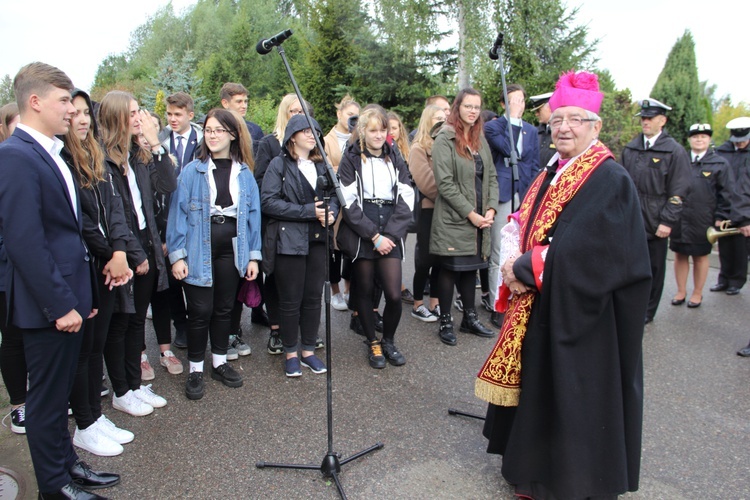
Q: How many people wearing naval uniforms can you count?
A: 4